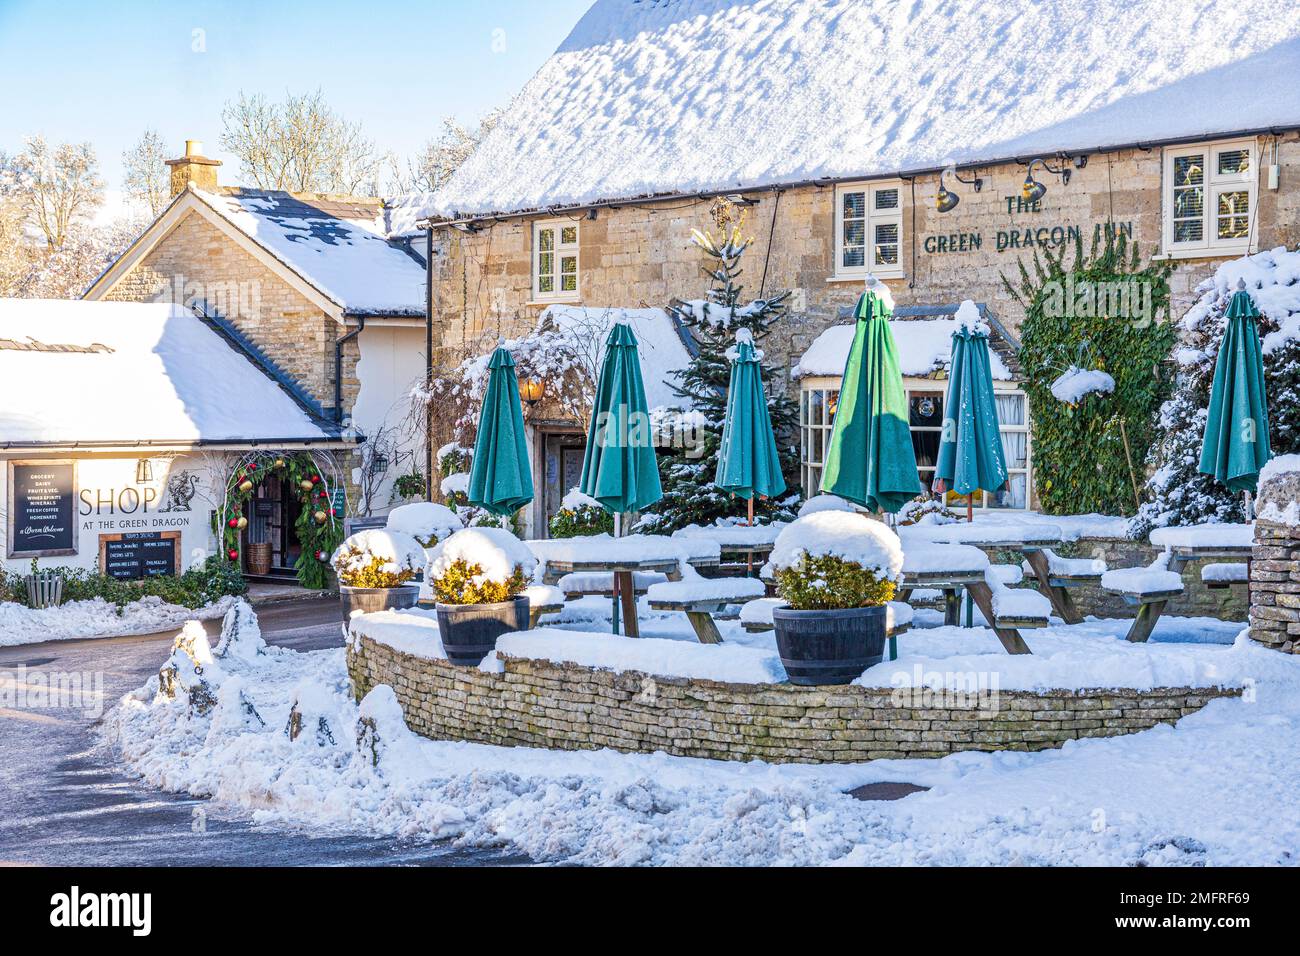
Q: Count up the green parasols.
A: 6